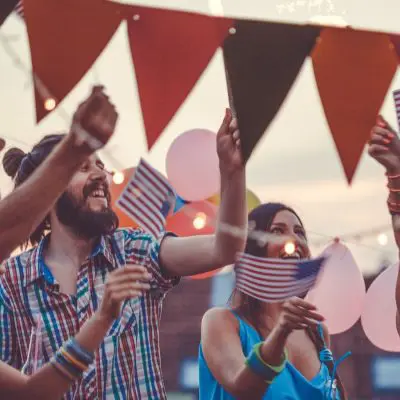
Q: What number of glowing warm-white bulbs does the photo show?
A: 5